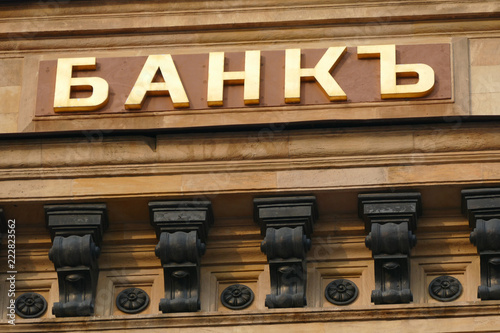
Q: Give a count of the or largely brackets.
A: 5